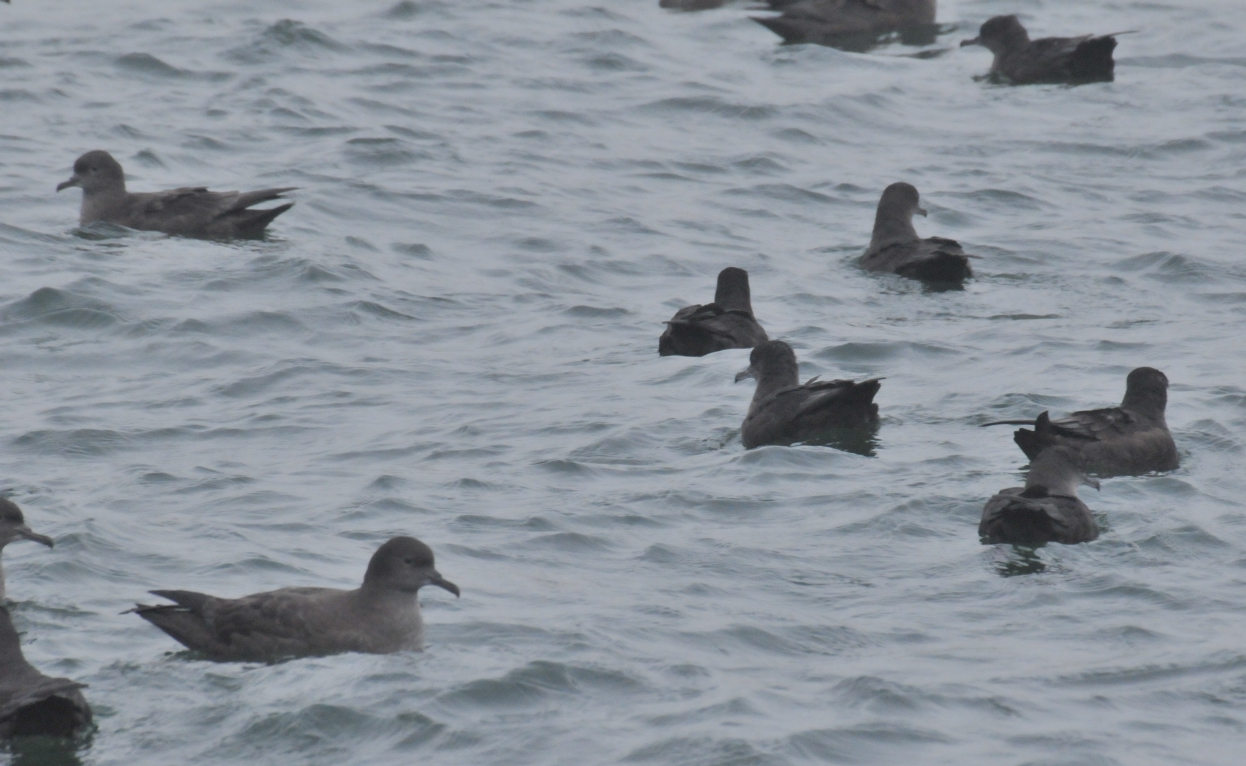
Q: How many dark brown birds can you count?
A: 12